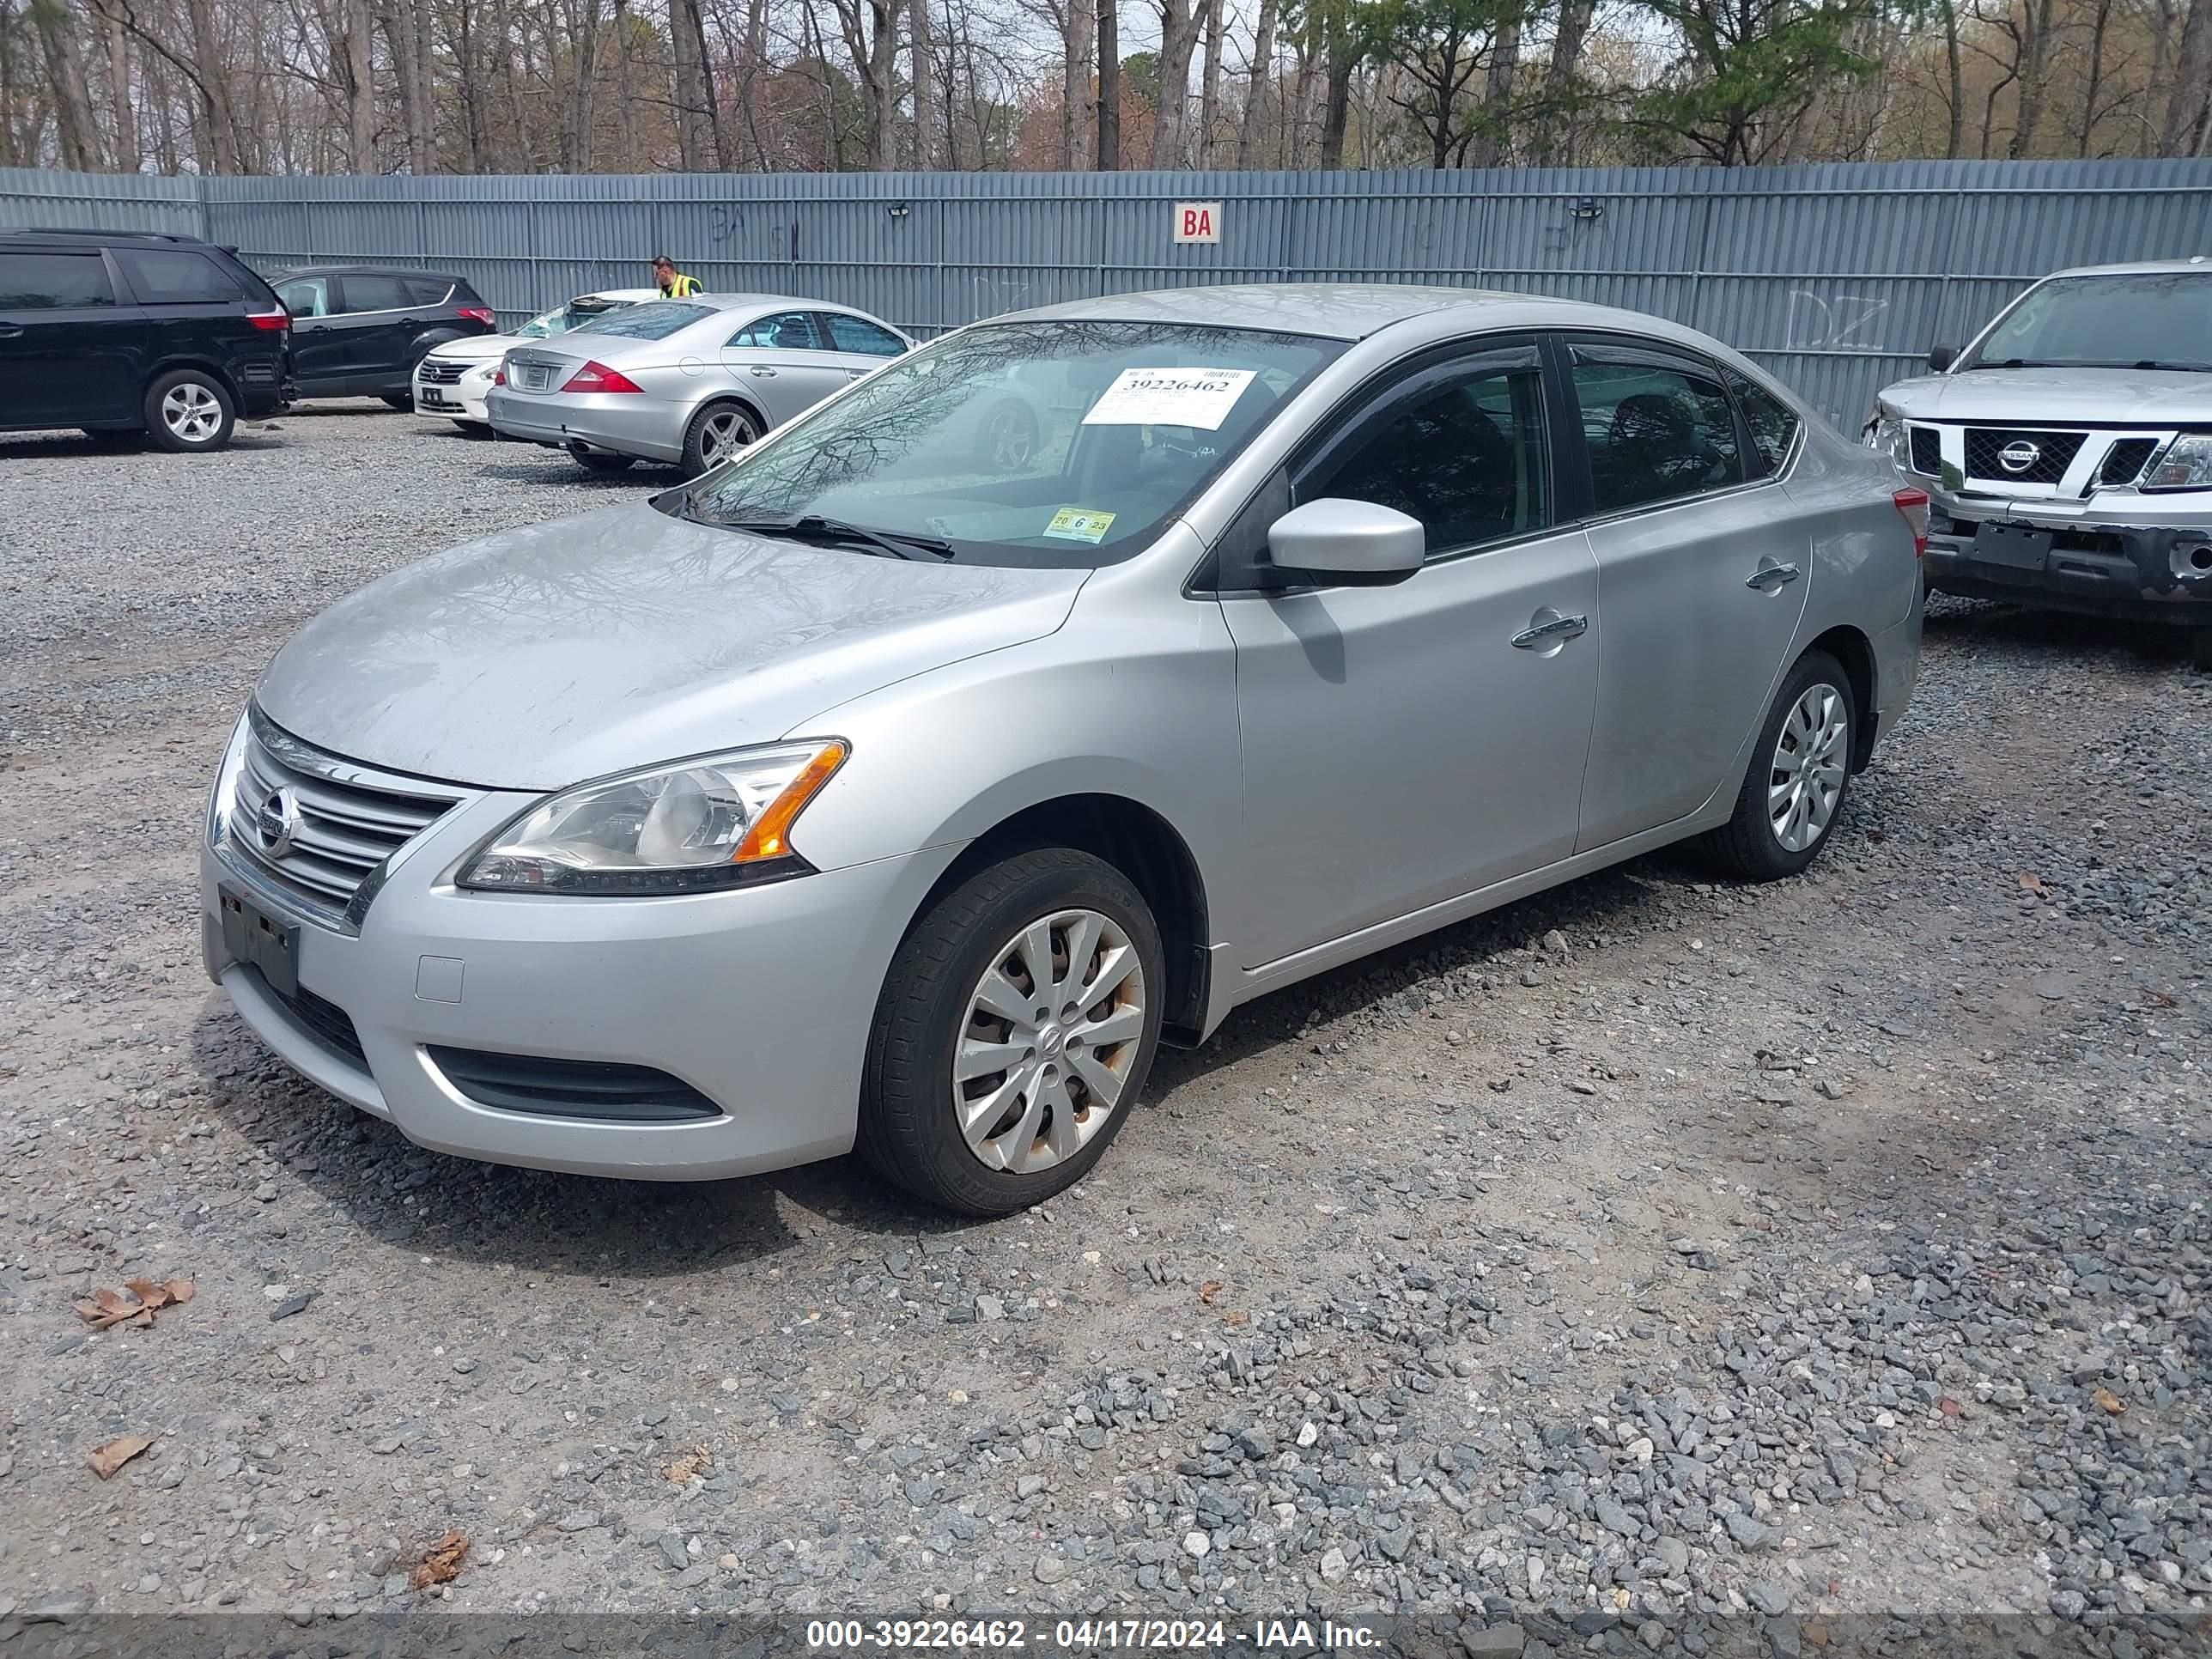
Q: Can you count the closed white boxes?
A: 0